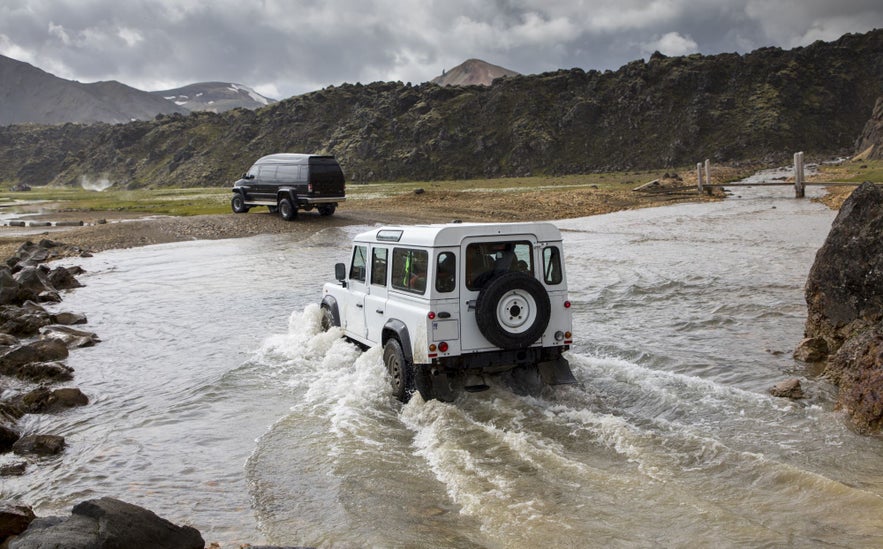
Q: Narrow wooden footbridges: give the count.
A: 1